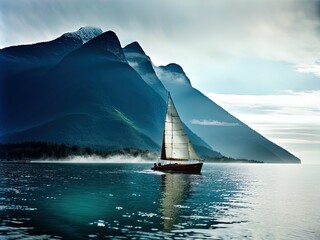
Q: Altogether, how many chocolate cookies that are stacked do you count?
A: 0